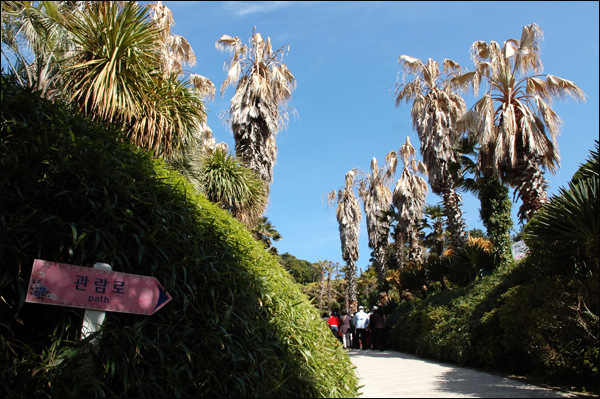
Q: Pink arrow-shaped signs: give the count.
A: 1